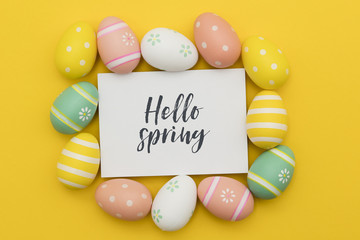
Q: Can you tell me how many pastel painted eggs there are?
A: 12